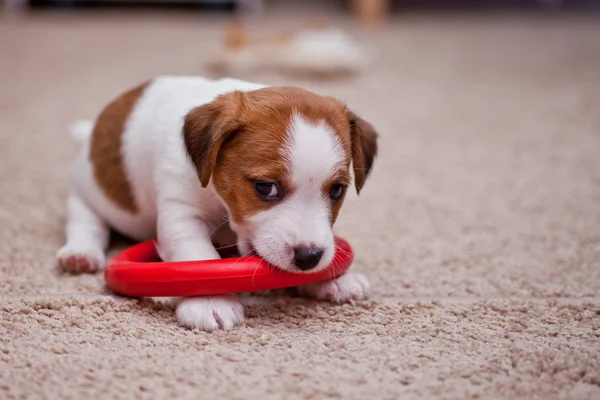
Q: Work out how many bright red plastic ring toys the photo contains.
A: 1